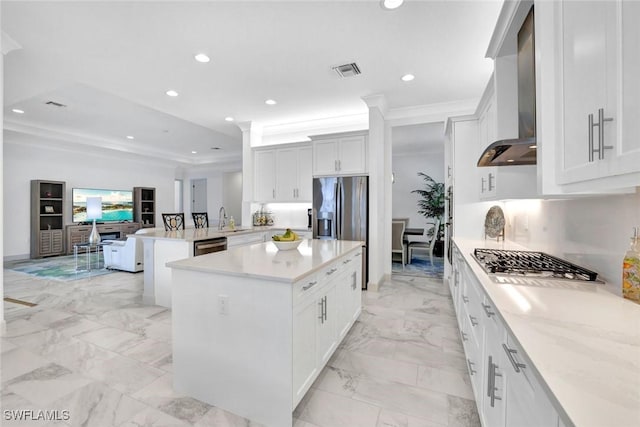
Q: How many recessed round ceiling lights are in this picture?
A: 9